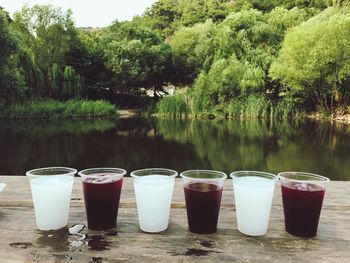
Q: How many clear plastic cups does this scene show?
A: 6